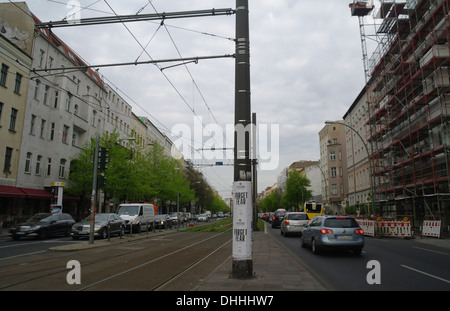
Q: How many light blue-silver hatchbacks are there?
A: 1